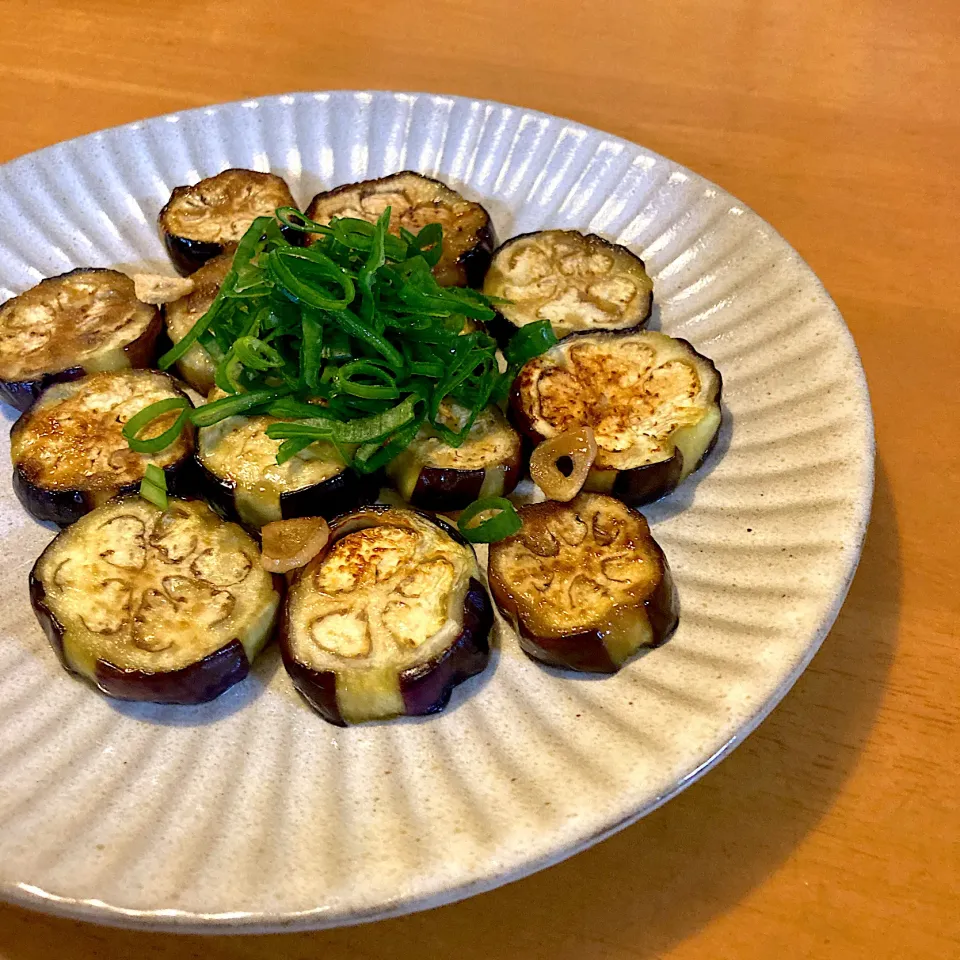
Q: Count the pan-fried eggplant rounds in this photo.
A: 12